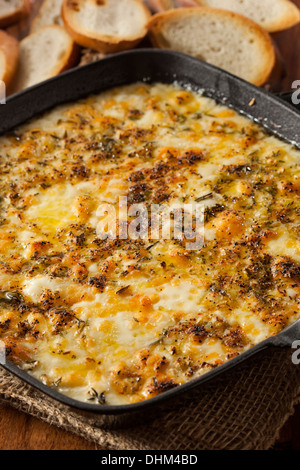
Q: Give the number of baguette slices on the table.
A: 7